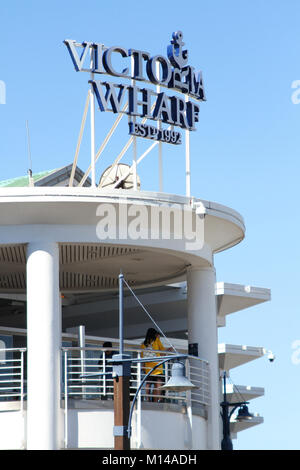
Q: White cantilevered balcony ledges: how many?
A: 4